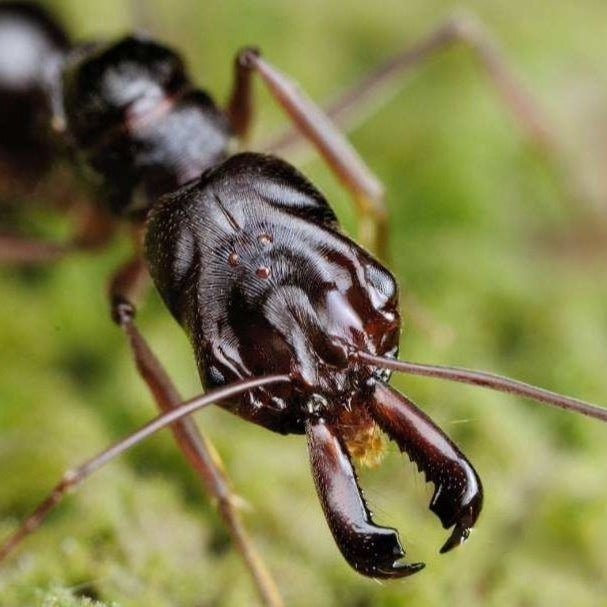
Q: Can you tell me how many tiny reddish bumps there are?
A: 3